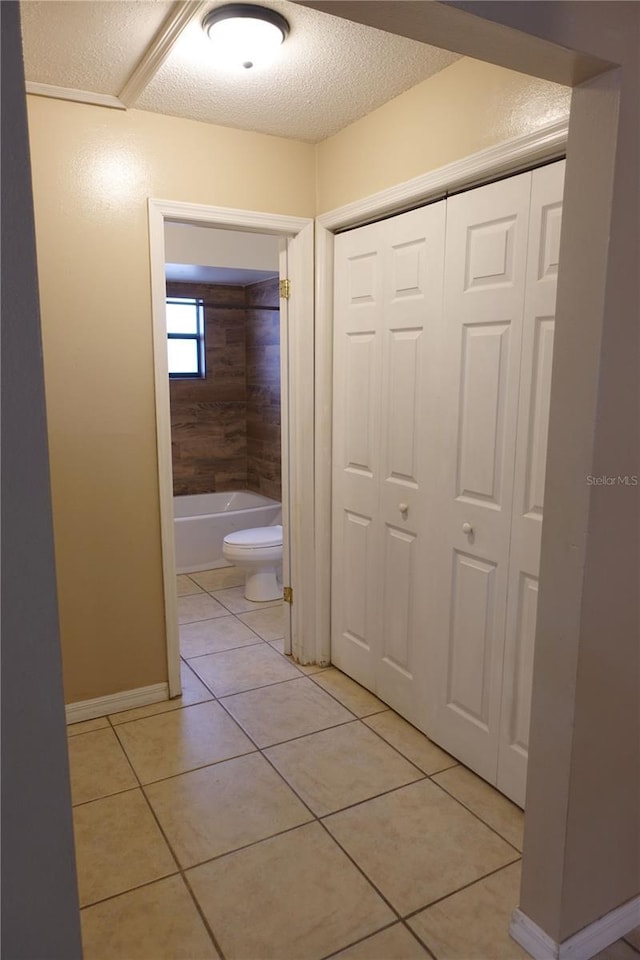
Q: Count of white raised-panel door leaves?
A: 4